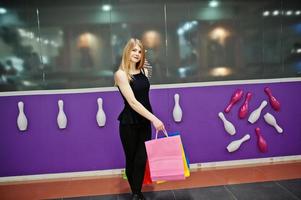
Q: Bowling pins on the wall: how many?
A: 12